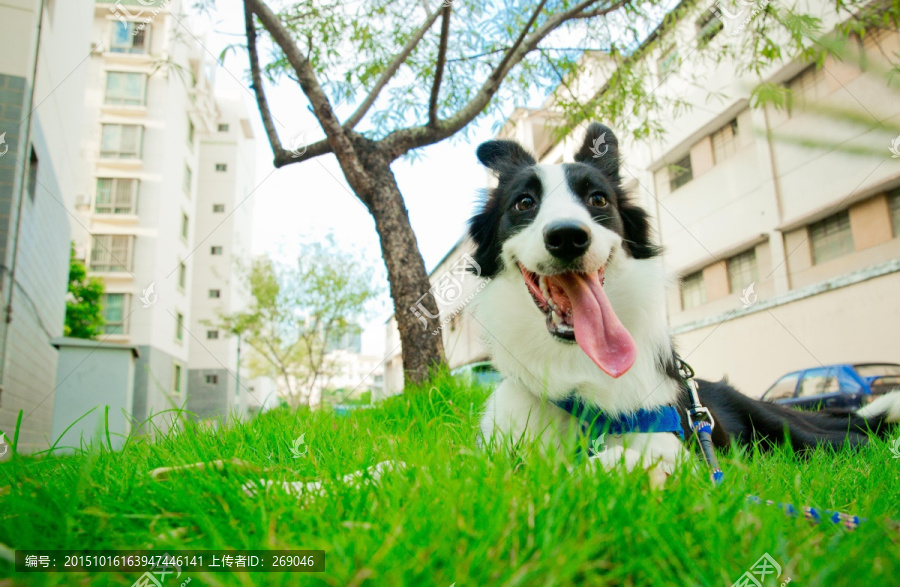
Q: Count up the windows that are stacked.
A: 6